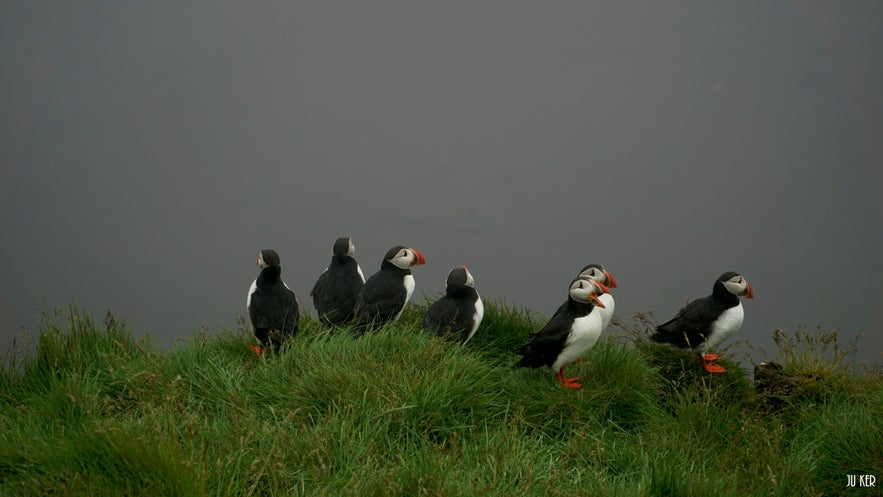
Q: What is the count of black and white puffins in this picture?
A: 7